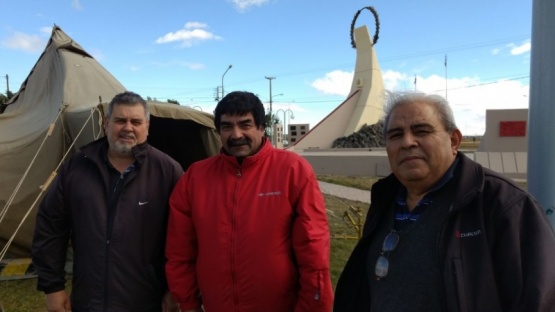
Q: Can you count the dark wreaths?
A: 1